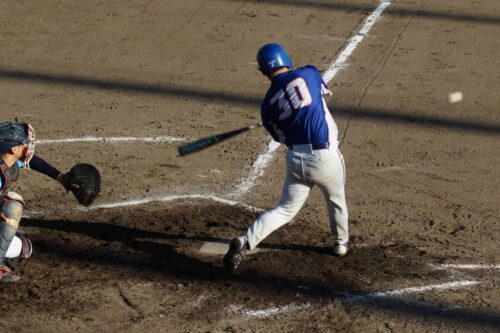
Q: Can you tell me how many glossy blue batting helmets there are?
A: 1